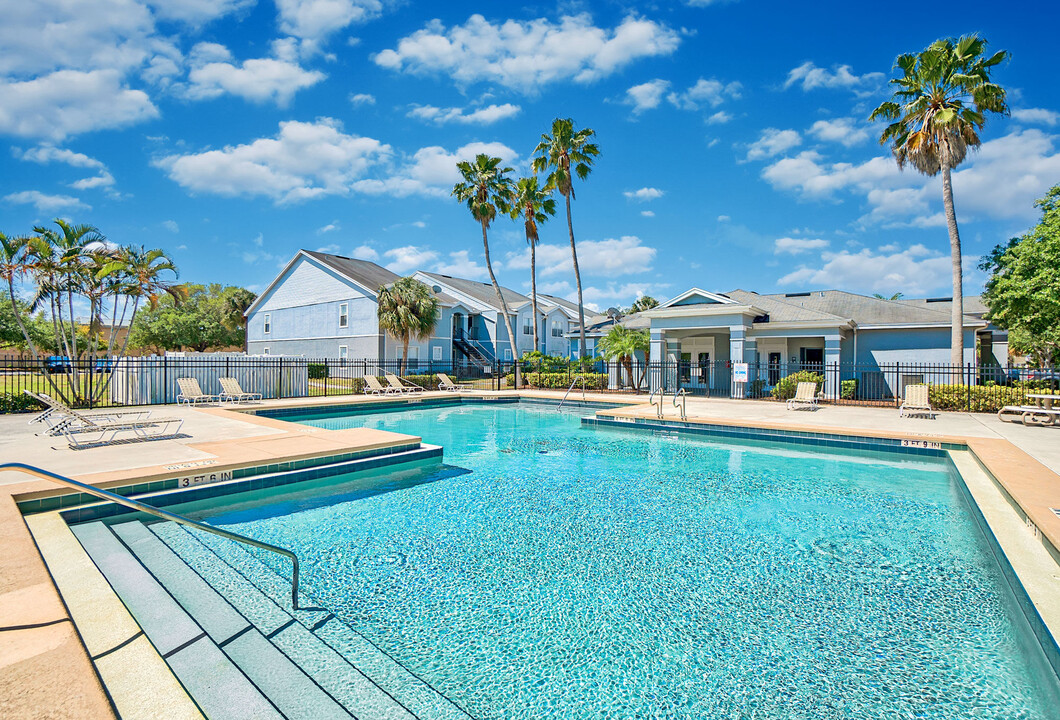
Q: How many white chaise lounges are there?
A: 9